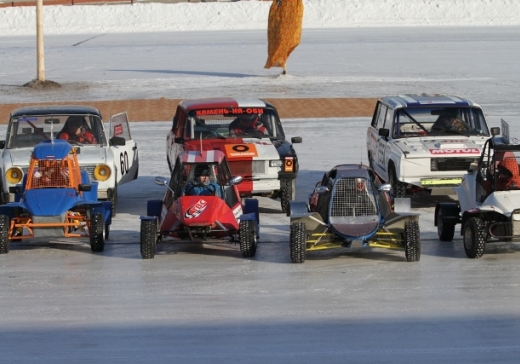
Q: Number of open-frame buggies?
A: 4